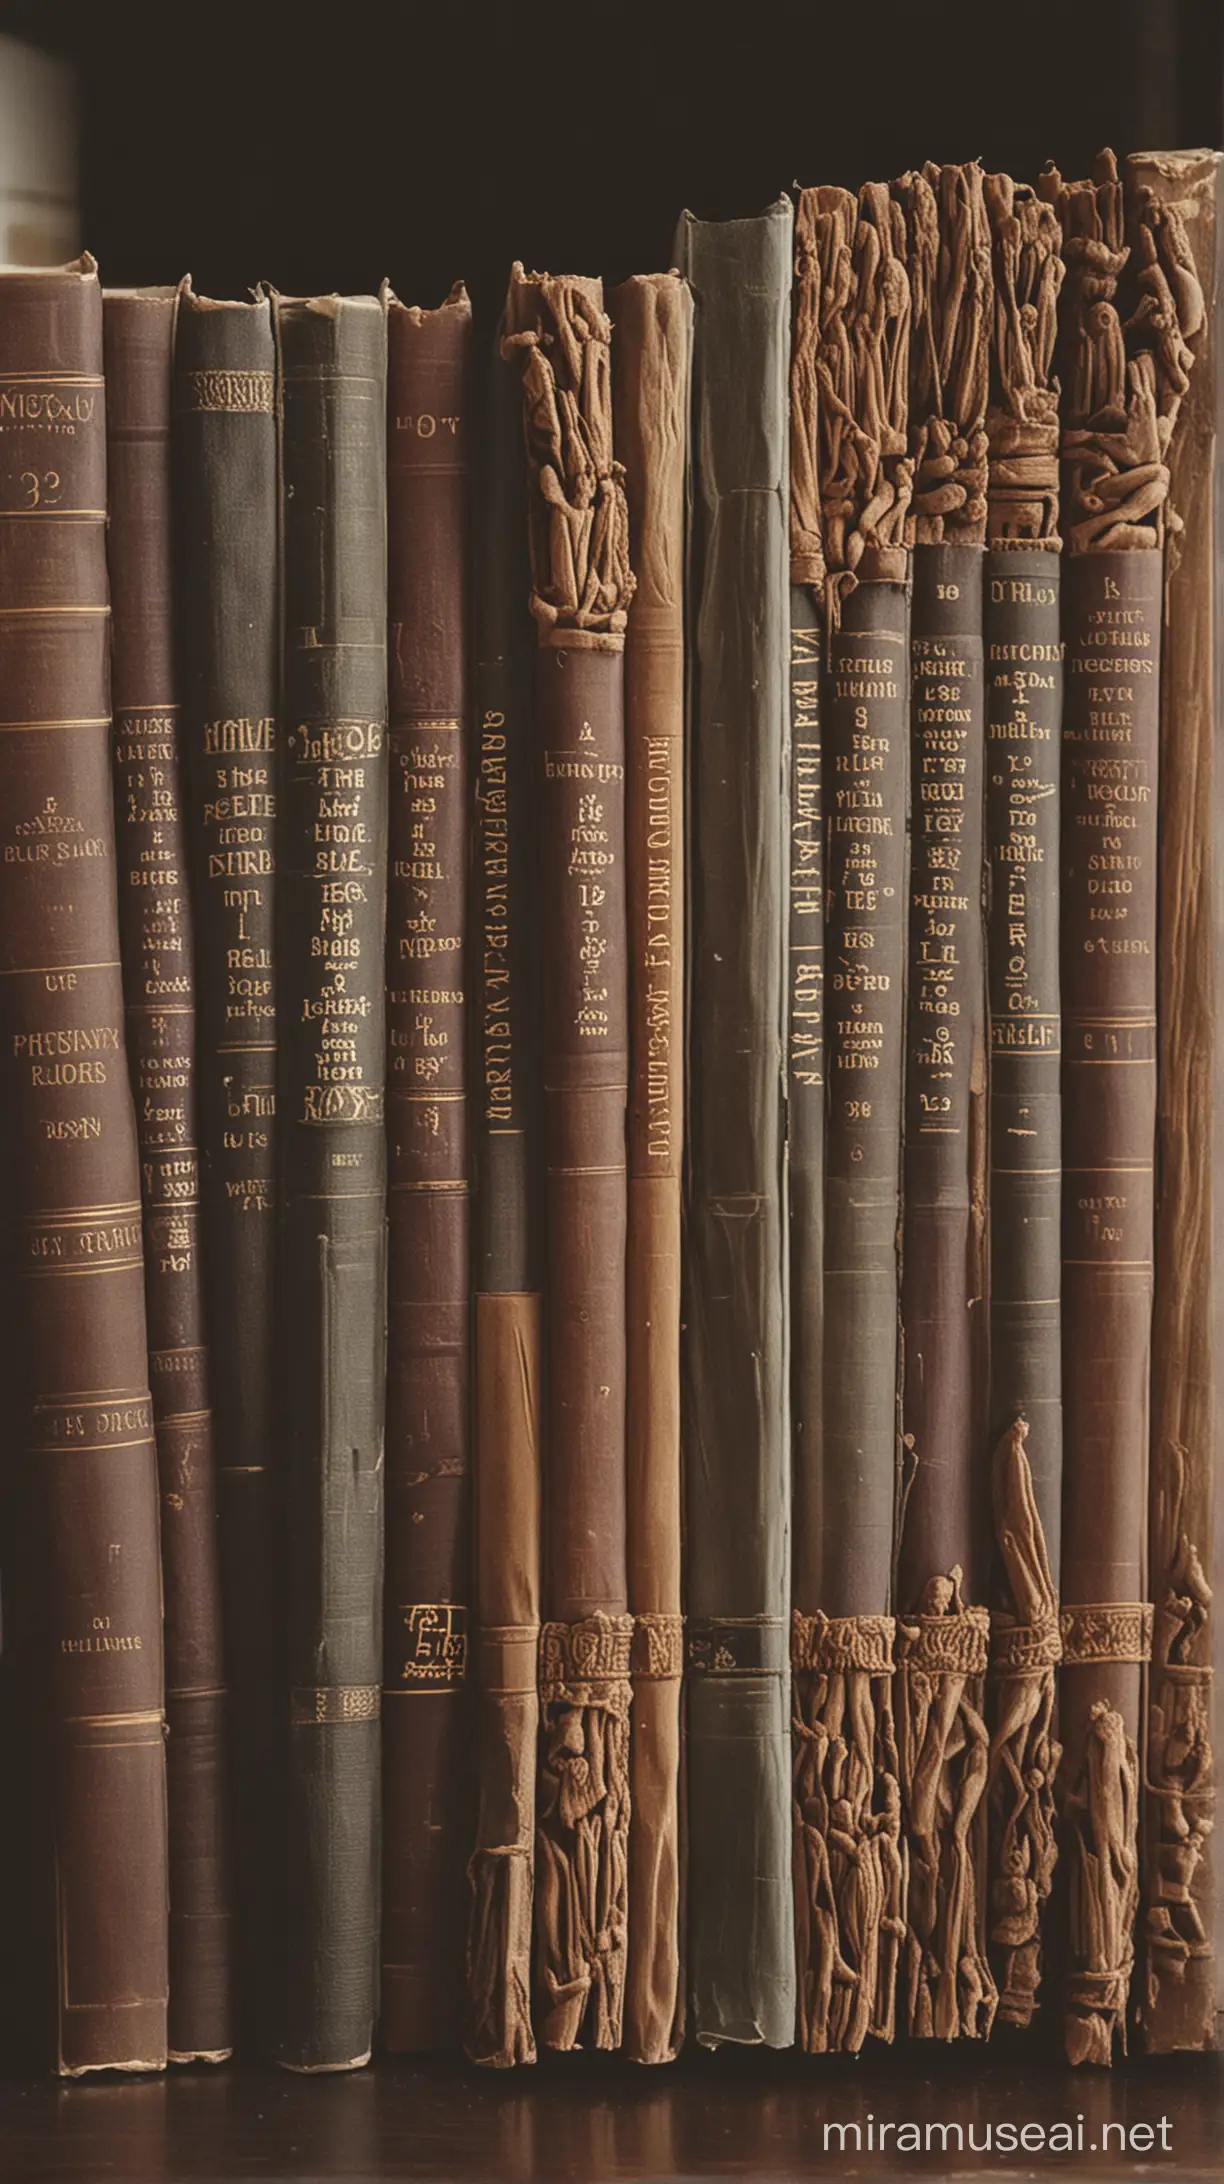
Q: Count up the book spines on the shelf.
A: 15